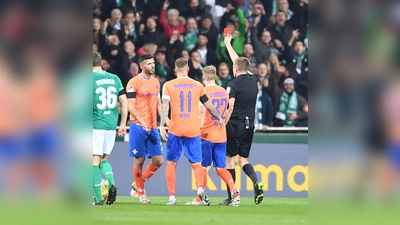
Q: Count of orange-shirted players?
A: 3